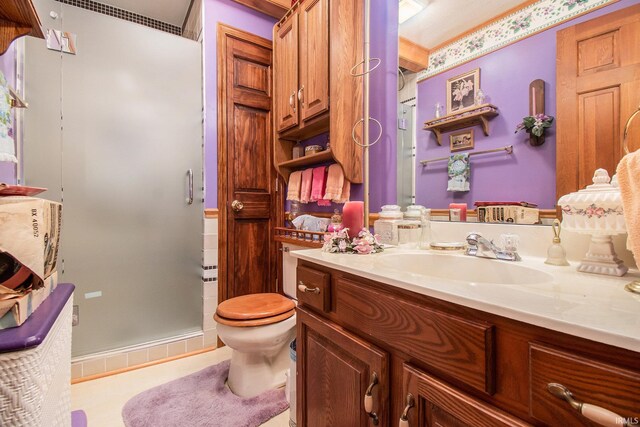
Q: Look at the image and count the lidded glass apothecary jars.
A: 2